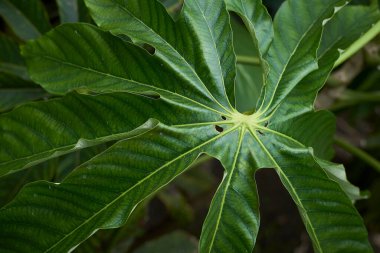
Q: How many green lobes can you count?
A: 11